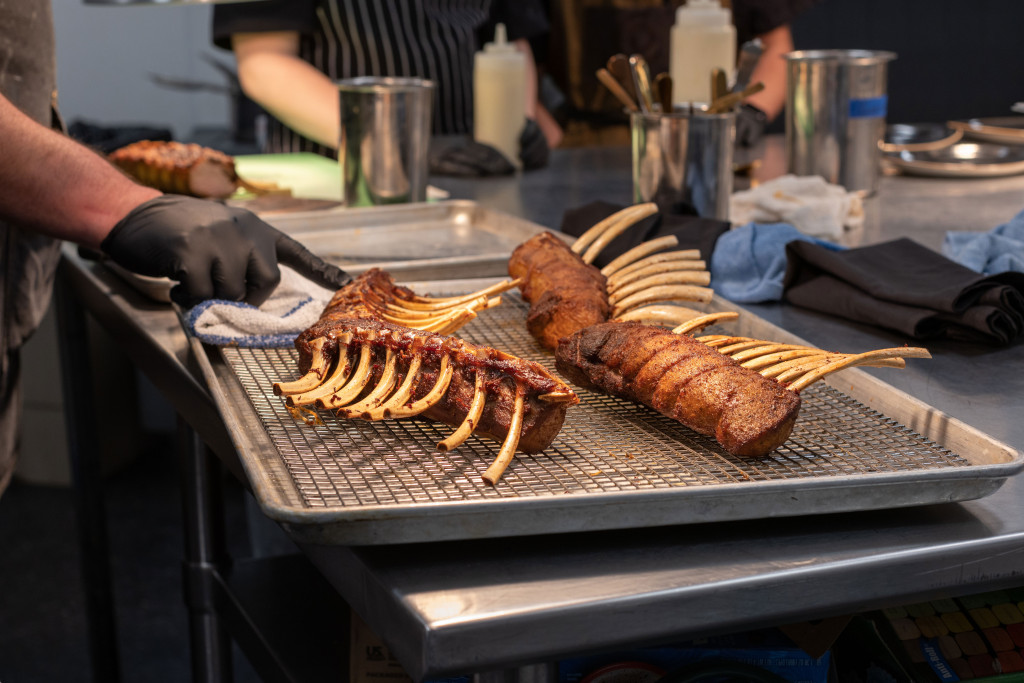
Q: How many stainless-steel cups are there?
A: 3